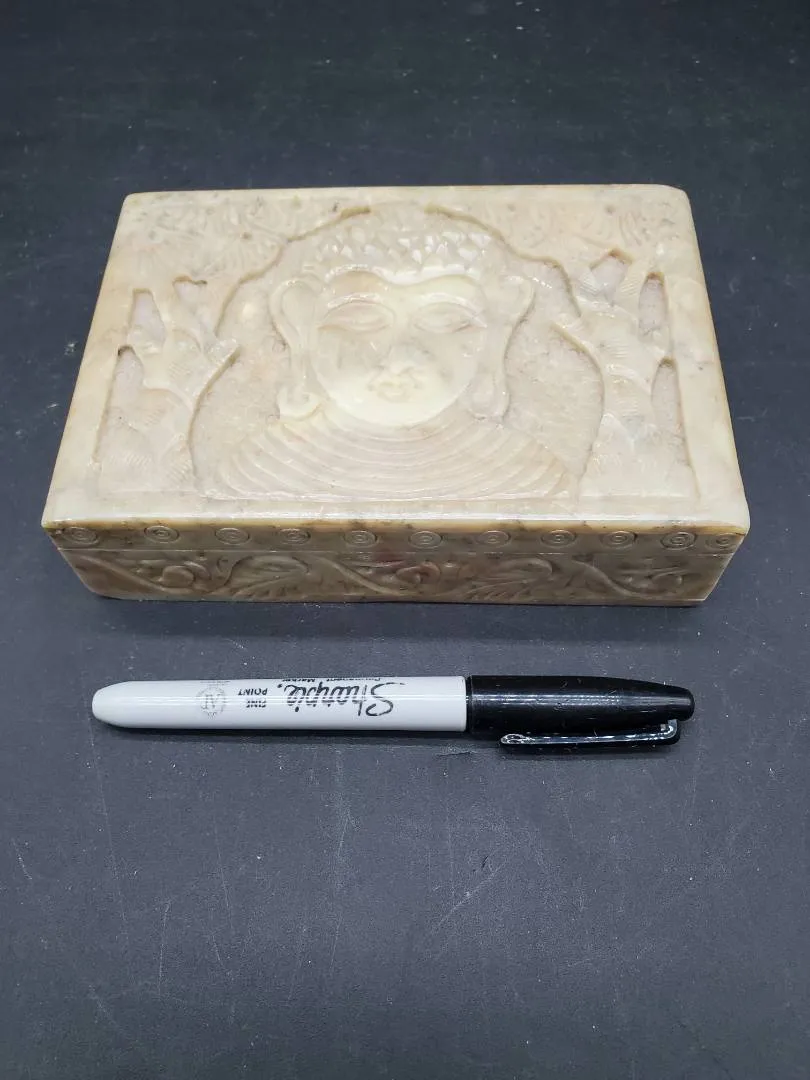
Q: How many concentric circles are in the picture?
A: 11